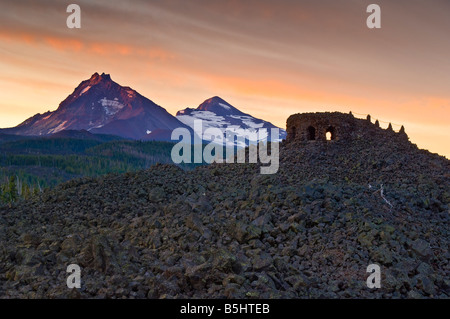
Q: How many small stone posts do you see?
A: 5